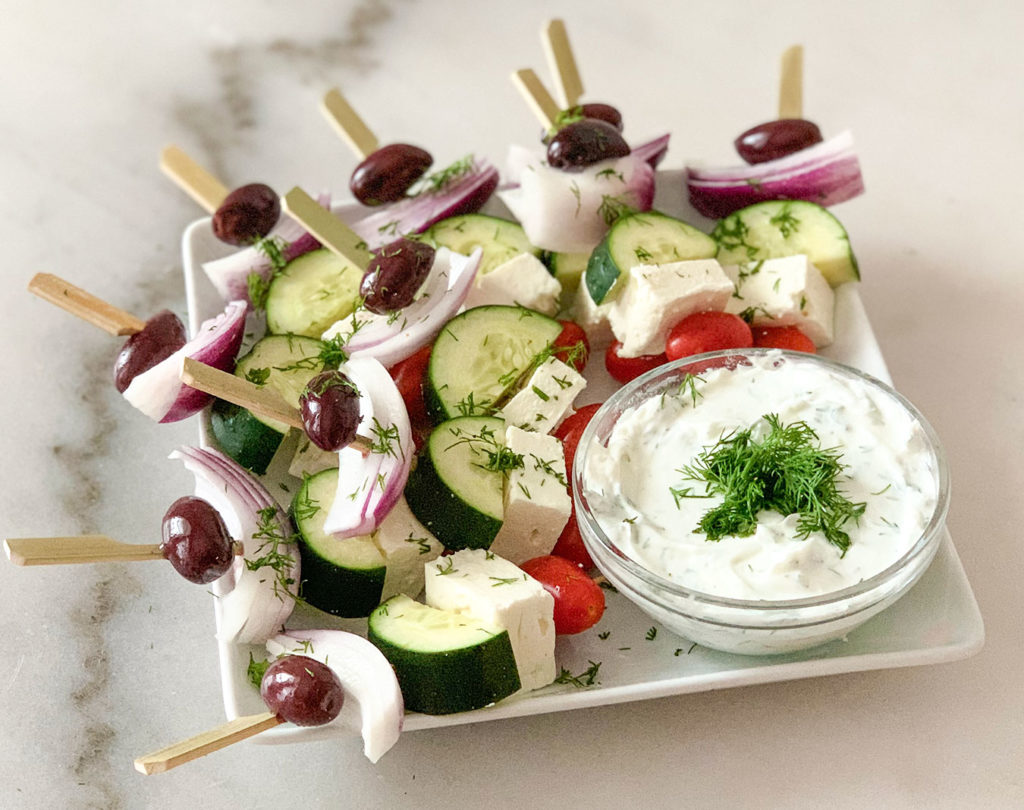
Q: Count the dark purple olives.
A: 10